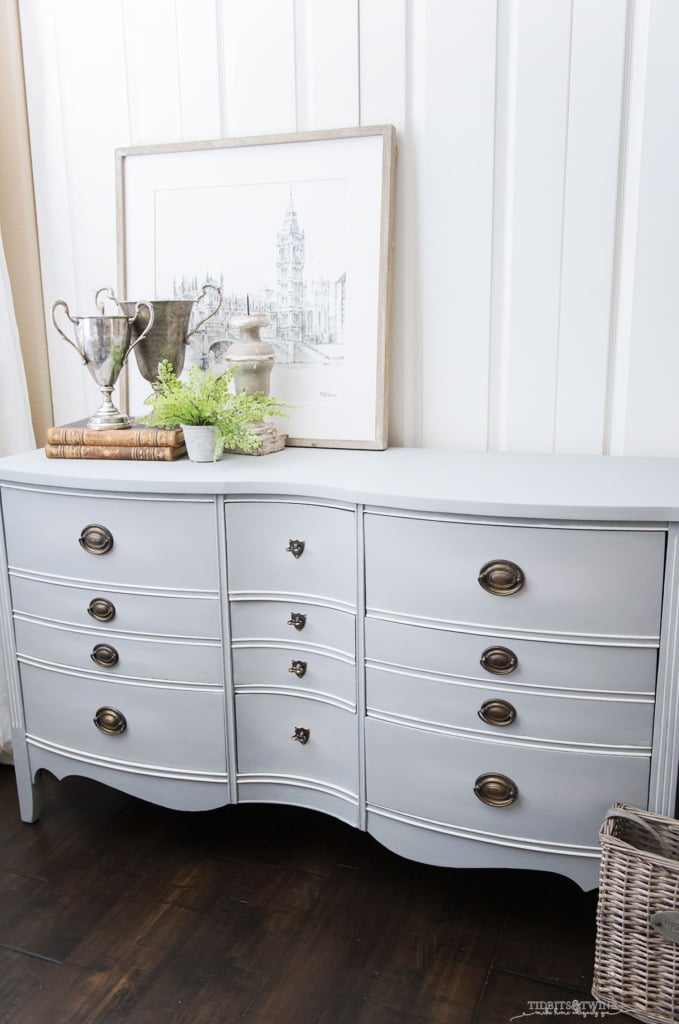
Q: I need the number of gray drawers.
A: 12